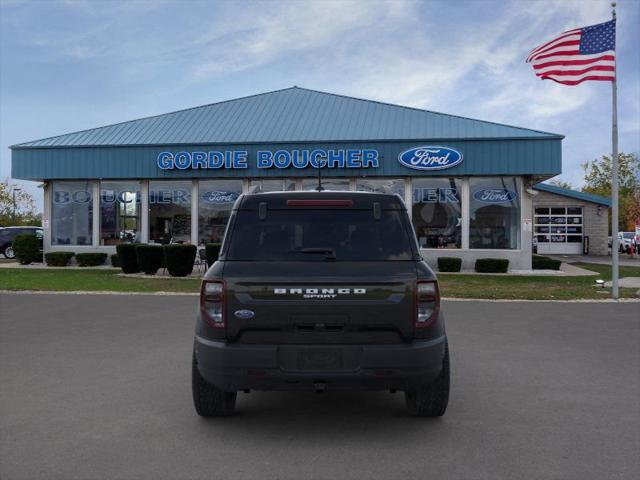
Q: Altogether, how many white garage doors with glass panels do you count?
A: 1